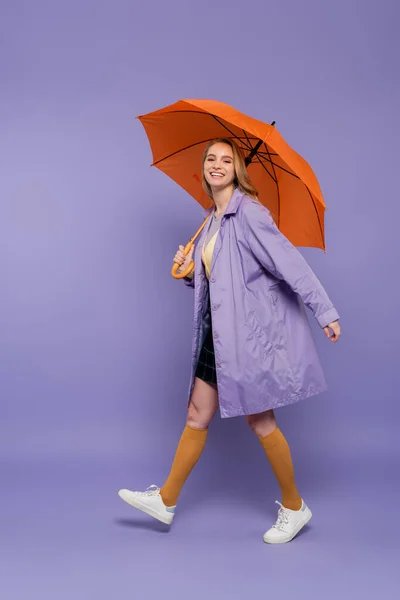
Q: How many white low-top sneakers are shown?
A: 2